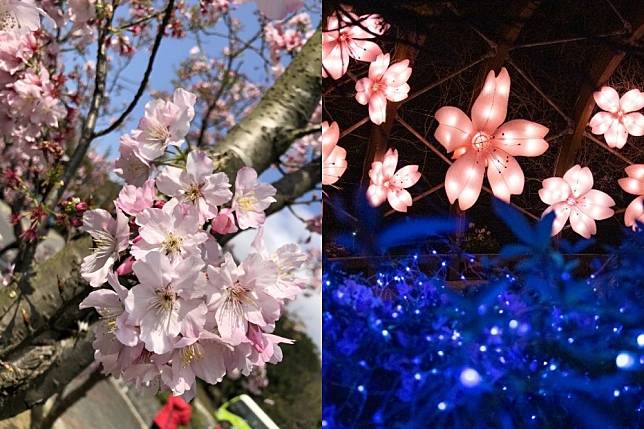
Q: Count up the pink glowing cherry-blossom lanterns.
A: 8